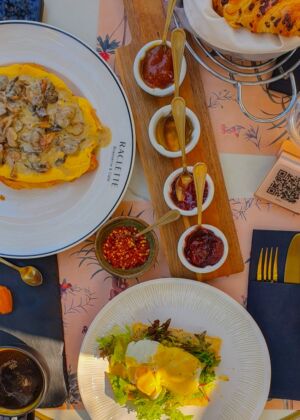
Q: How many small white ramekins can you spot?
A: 4